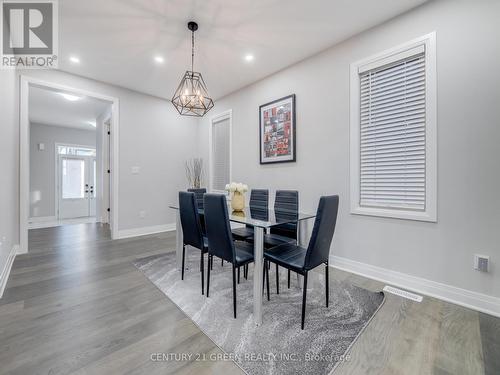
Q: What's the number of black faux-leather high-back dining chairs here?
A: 6